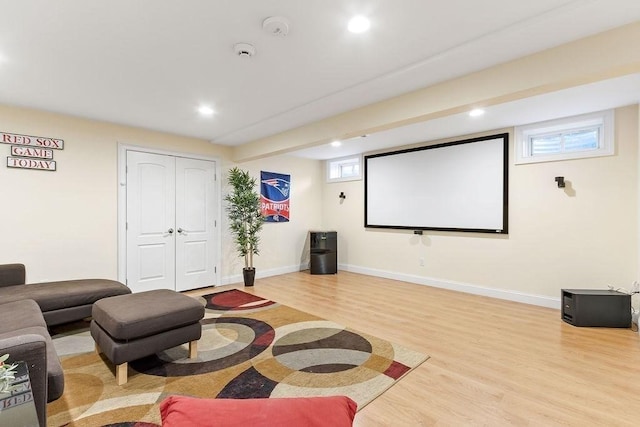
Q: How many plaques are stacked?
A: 3